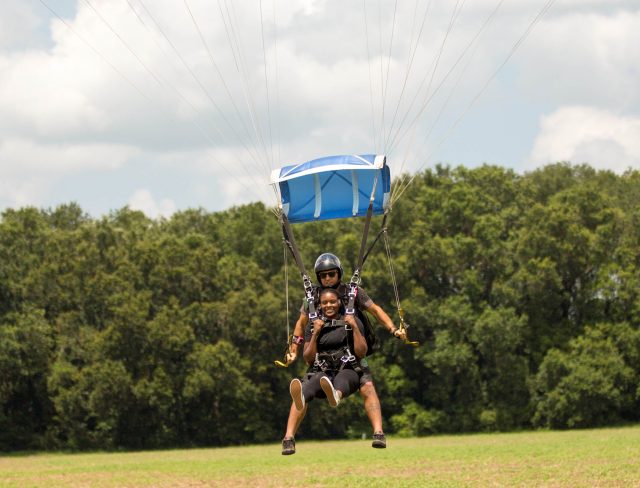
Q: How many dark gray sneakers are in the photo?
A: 2